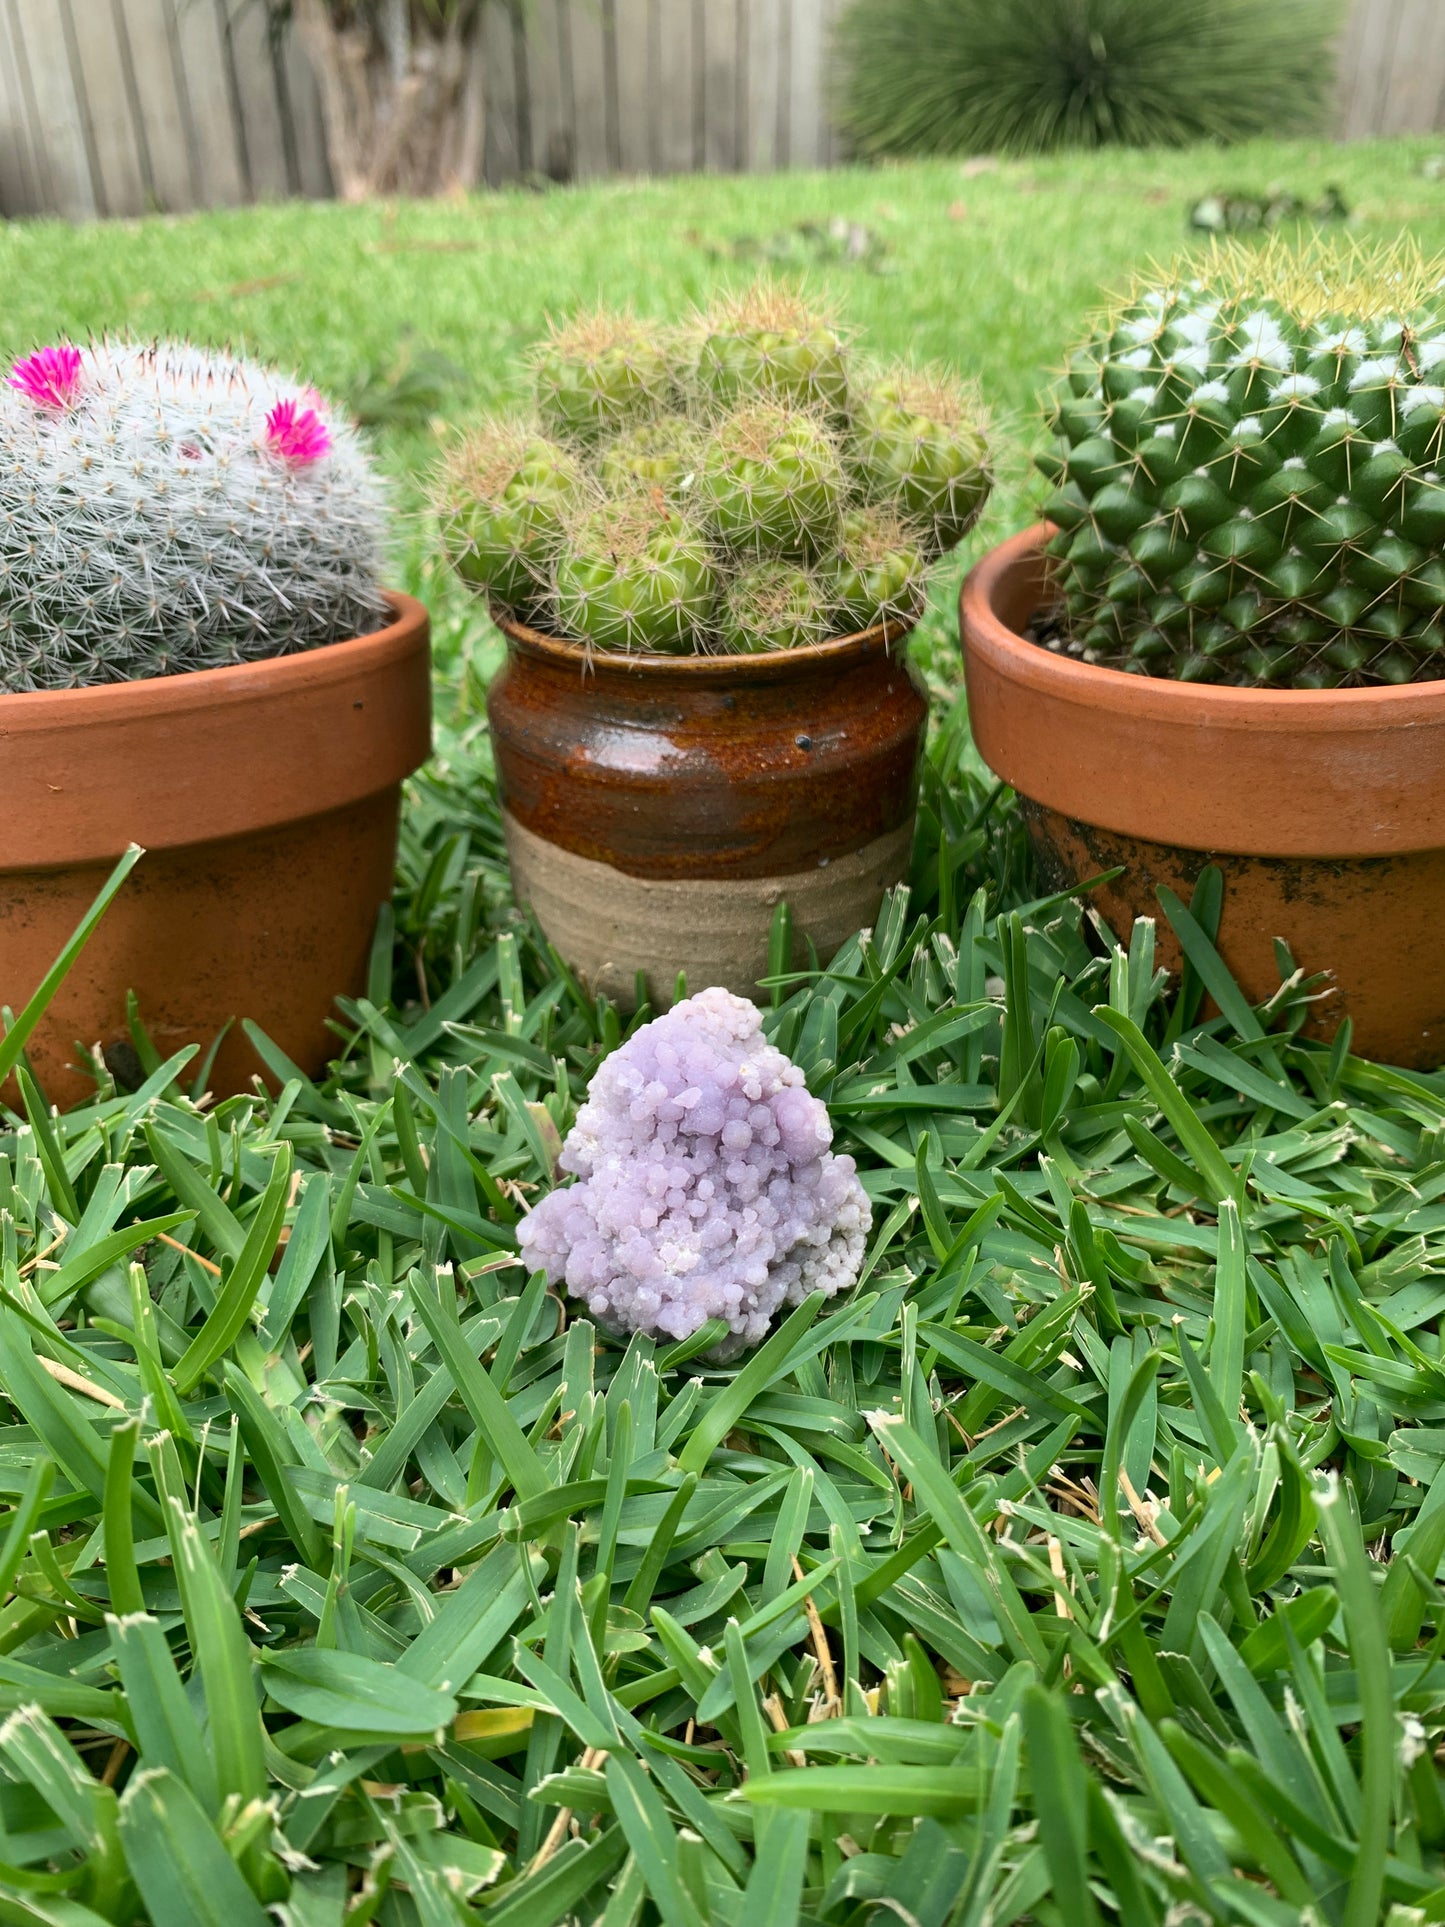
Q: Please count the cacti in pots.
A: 3